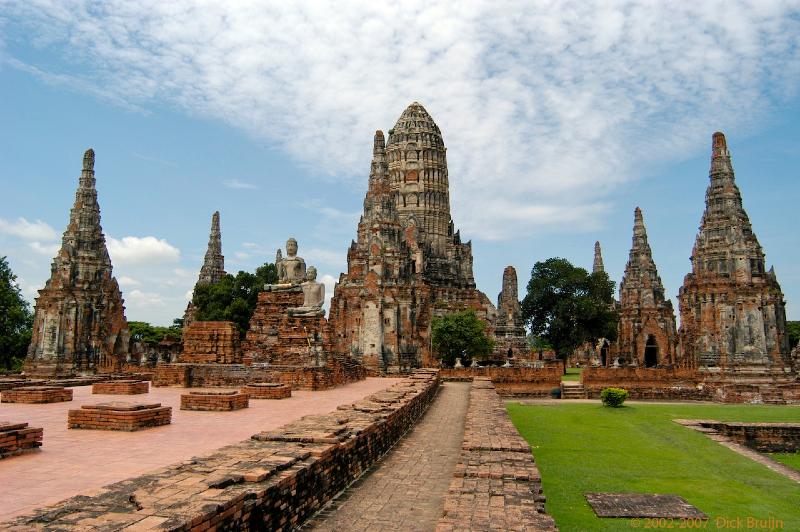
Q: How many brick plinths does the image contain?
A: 6